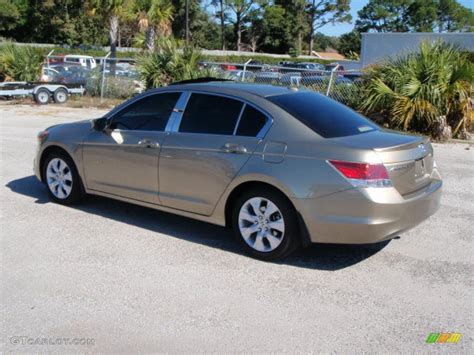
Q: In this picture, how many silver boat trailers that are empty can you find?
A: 1